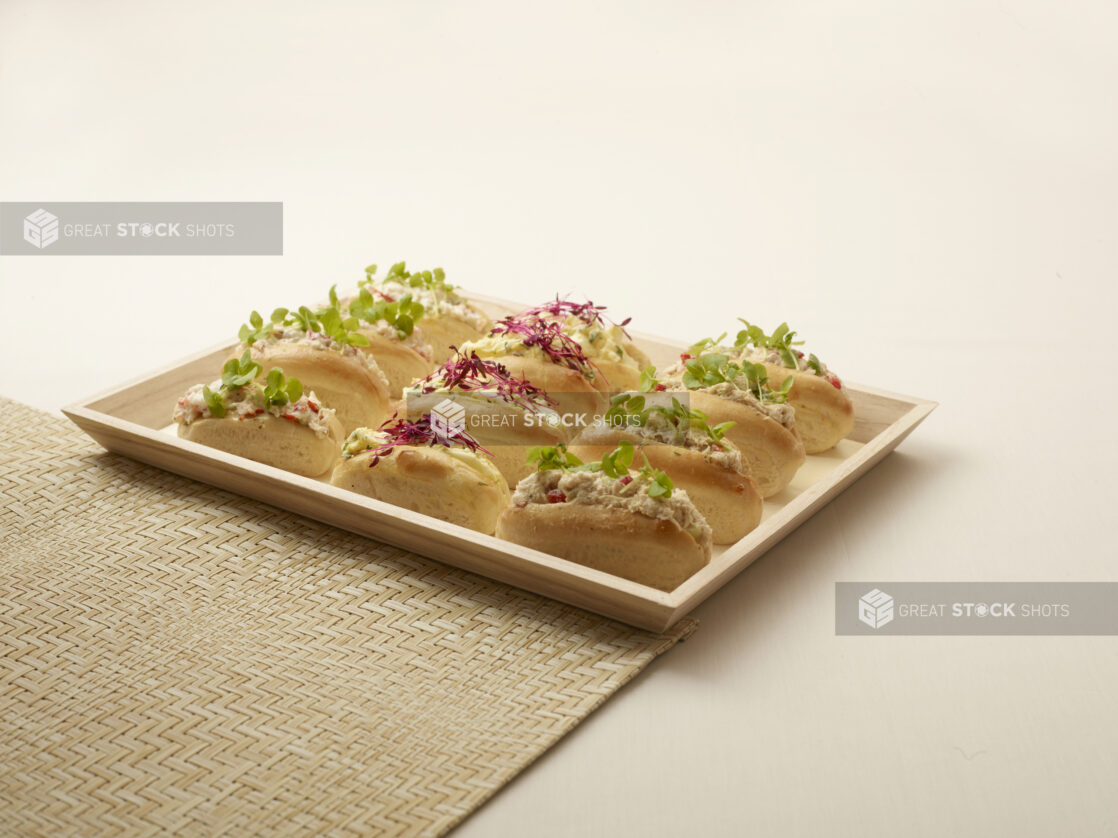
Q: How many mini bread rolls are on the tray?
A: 12